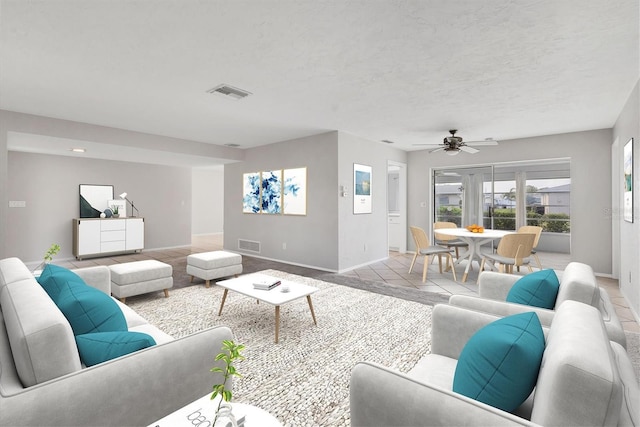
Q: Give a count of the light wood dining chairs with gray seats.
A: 4